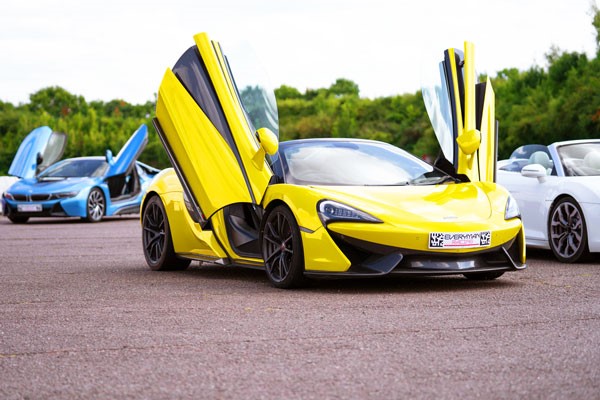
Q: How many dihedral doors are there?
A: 4